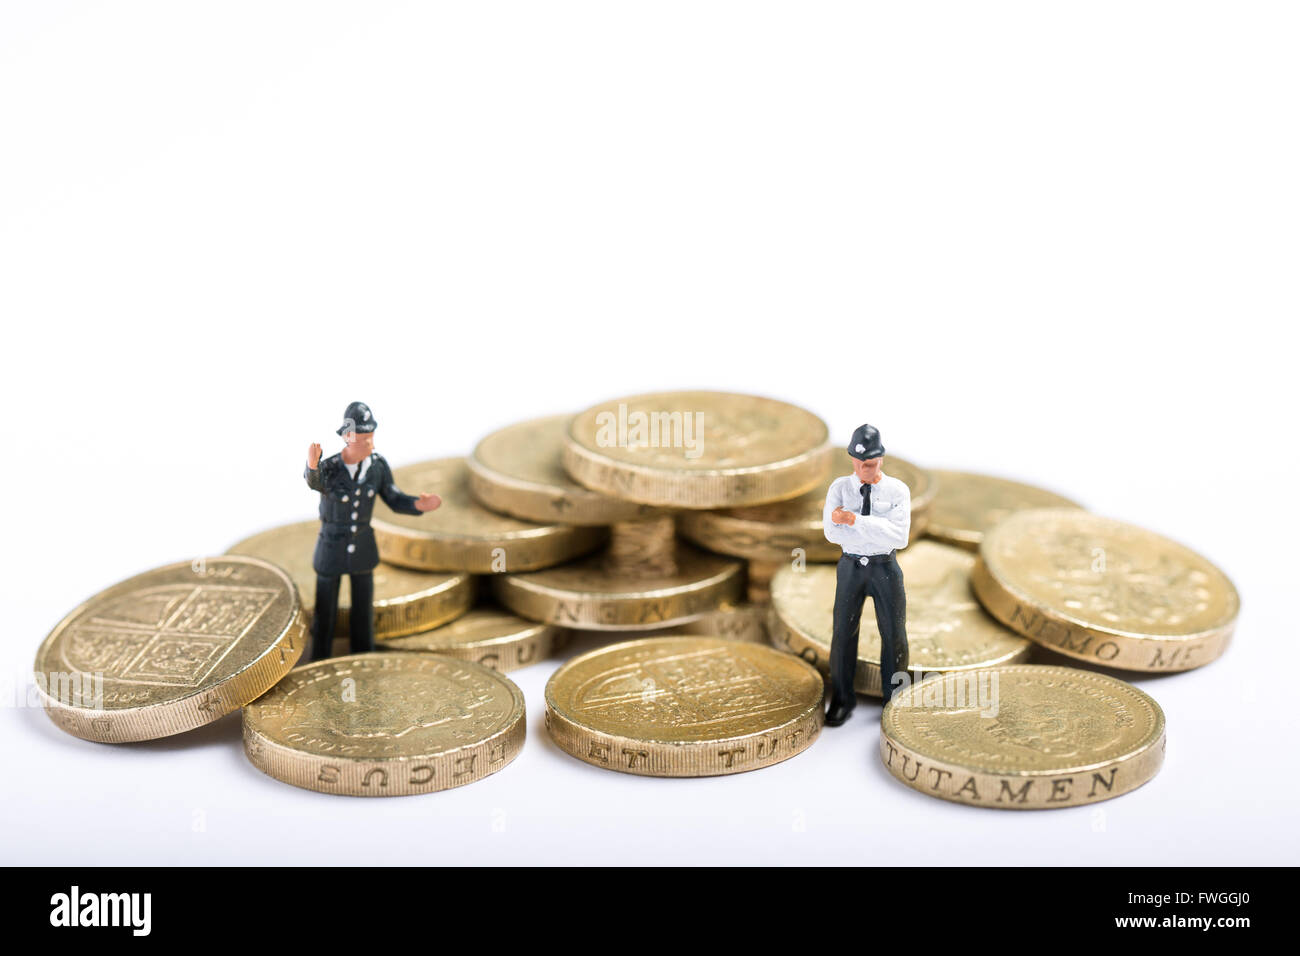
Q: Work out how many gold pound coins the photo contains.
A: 15